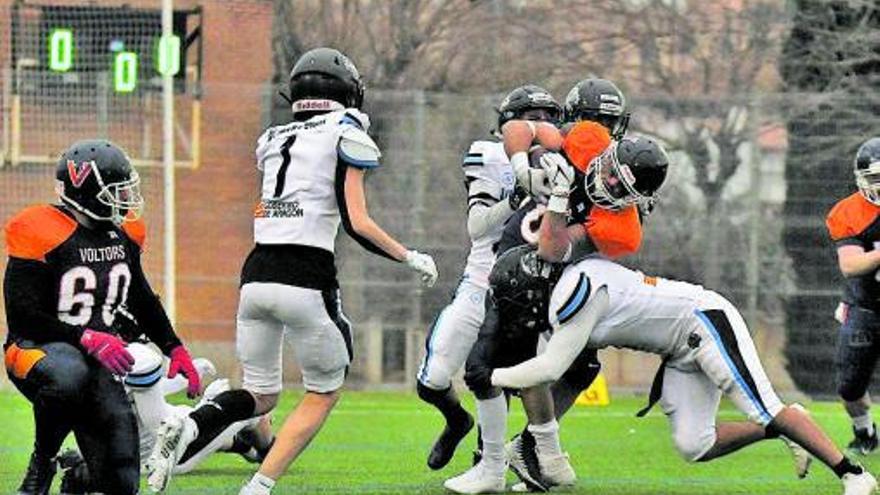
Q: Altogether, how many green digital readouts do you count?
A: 3